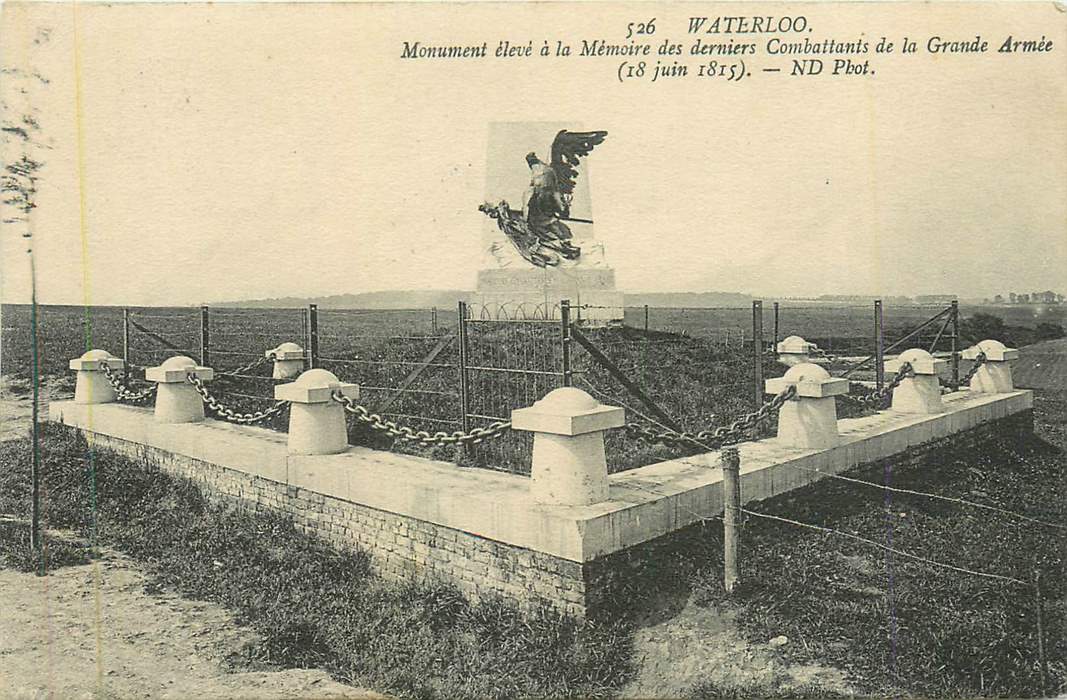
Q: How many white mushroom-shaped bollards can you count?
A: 9